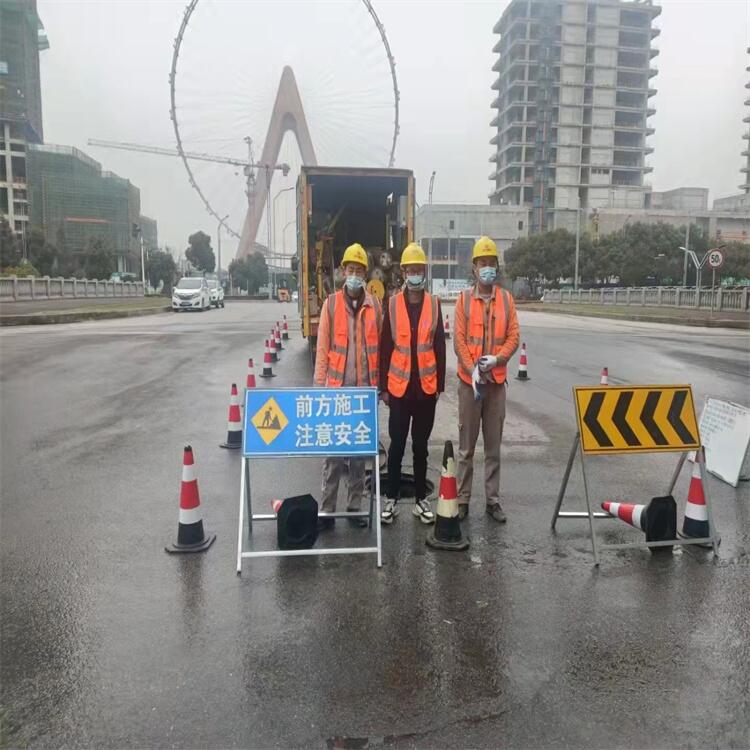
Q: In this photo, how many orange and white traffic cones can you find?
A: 14